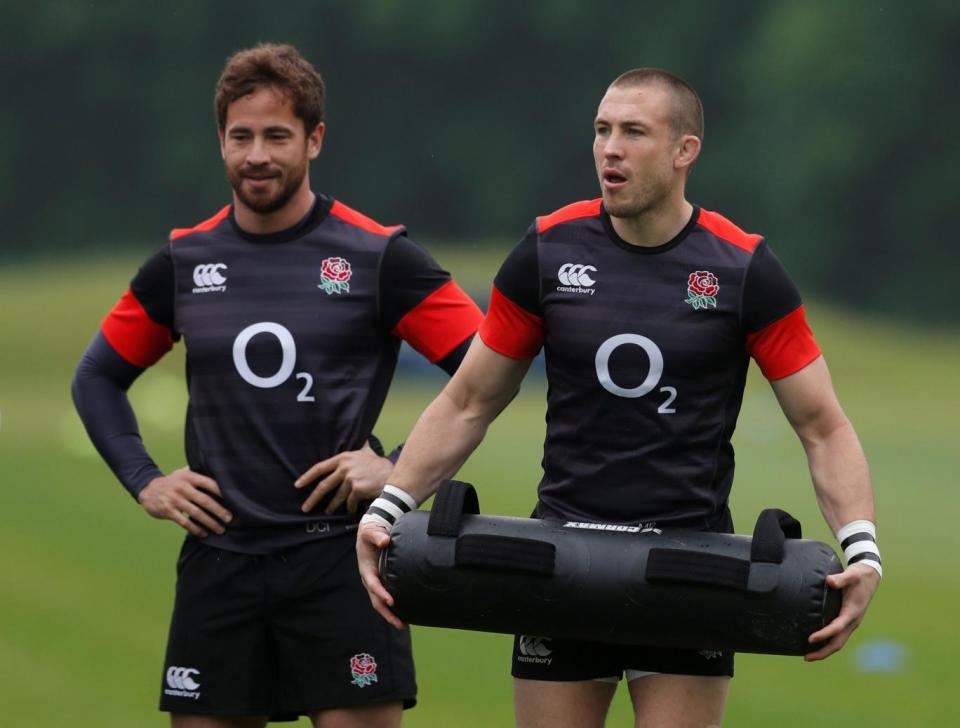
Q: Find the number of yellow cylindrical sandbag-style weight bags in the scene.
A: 0